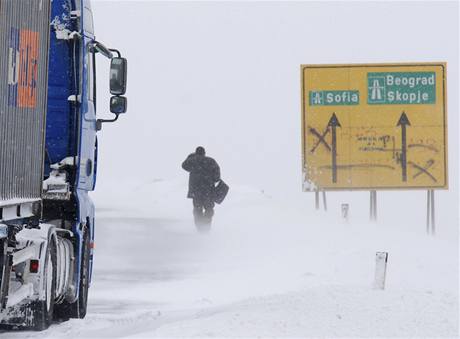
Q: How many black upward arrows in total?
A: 2